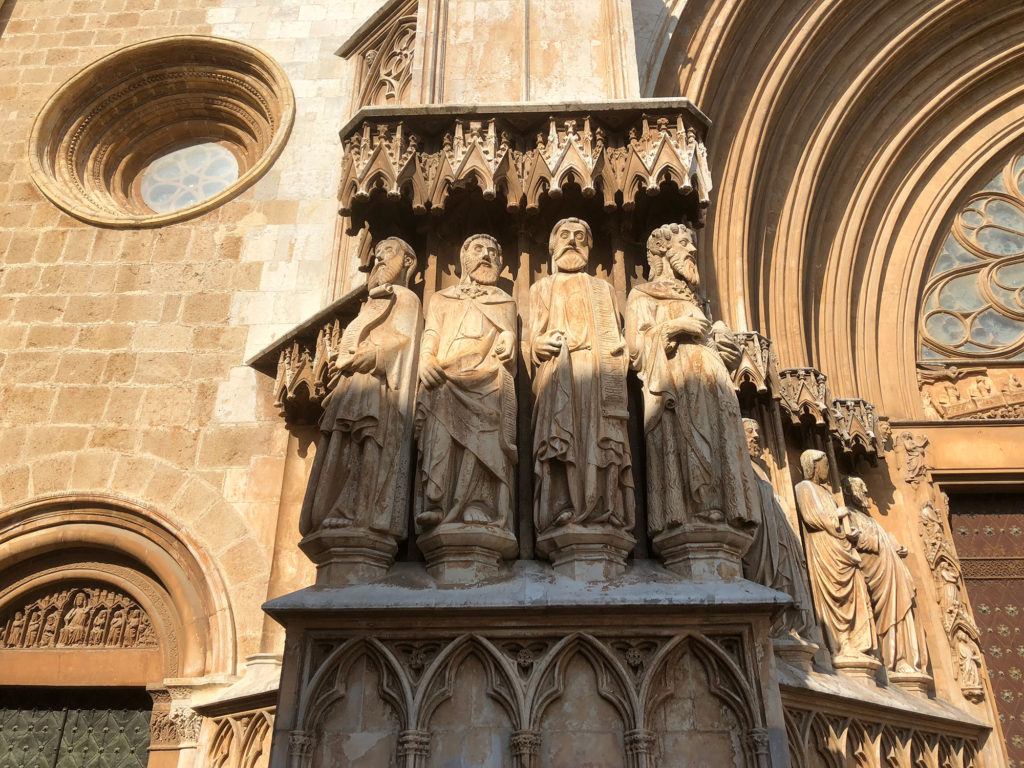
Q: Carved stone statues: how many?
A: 7